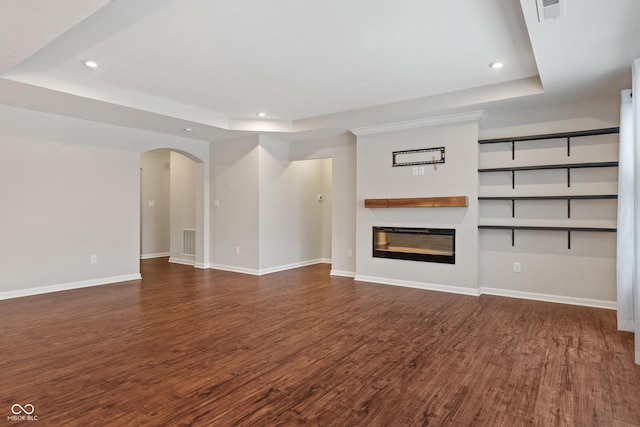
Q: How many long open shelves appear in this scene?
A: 4